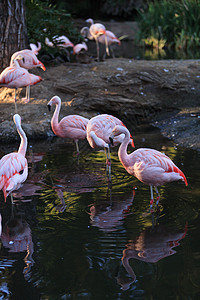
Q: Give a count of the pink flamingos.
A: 11